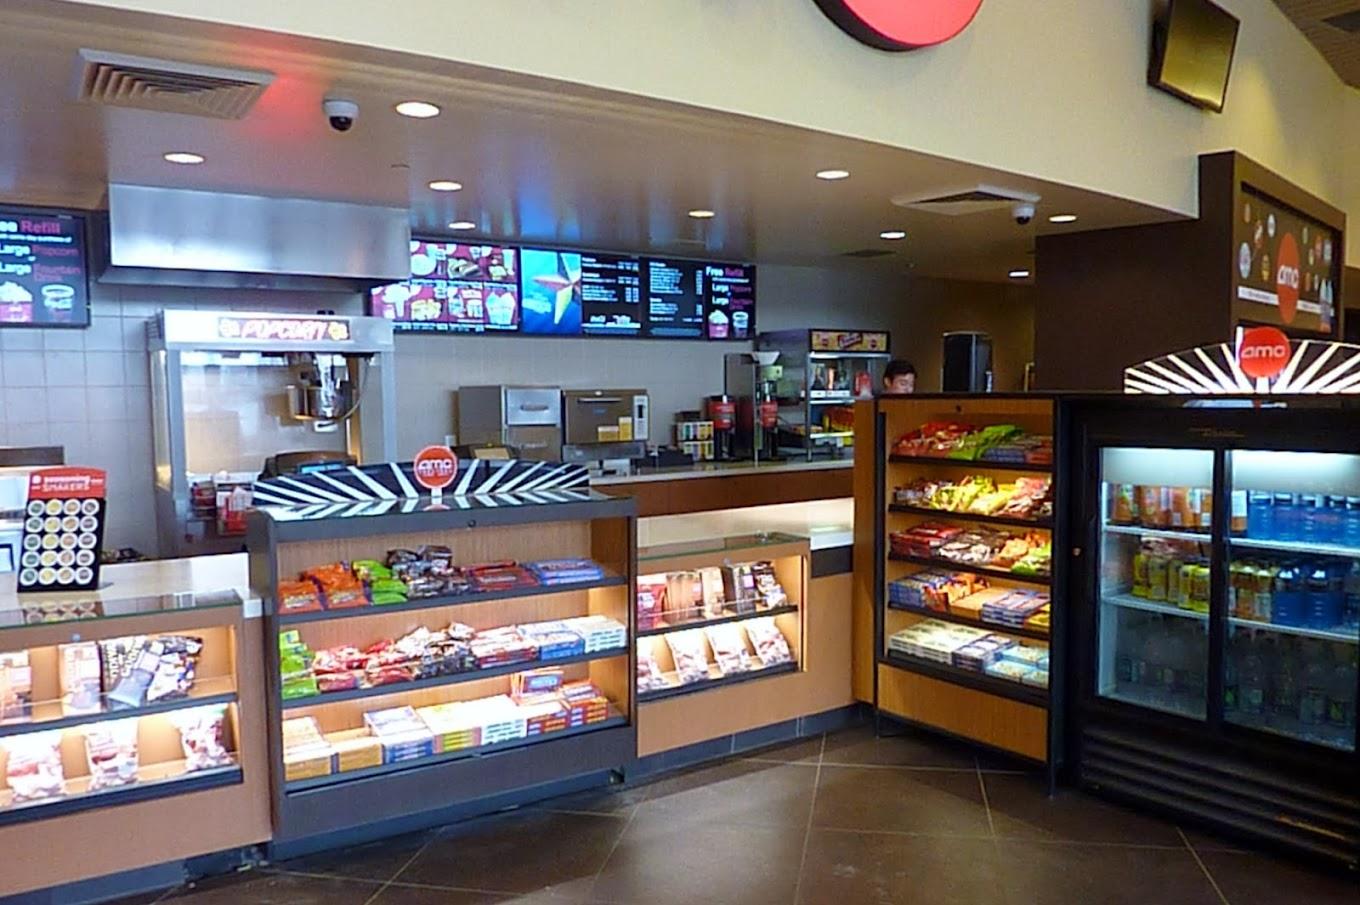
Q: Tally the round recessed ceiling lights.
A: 9